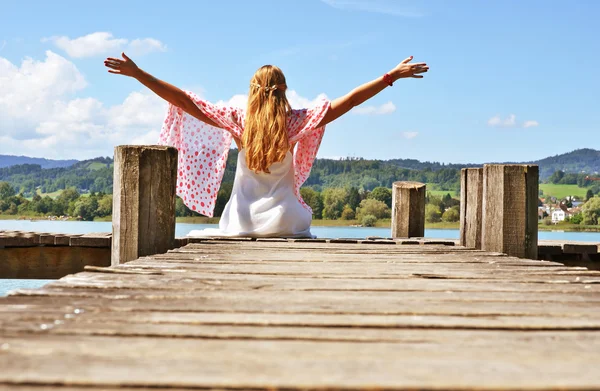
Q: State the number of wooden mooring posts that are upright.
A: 4